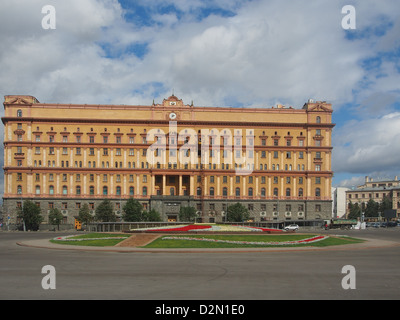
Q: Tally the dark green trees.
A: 11